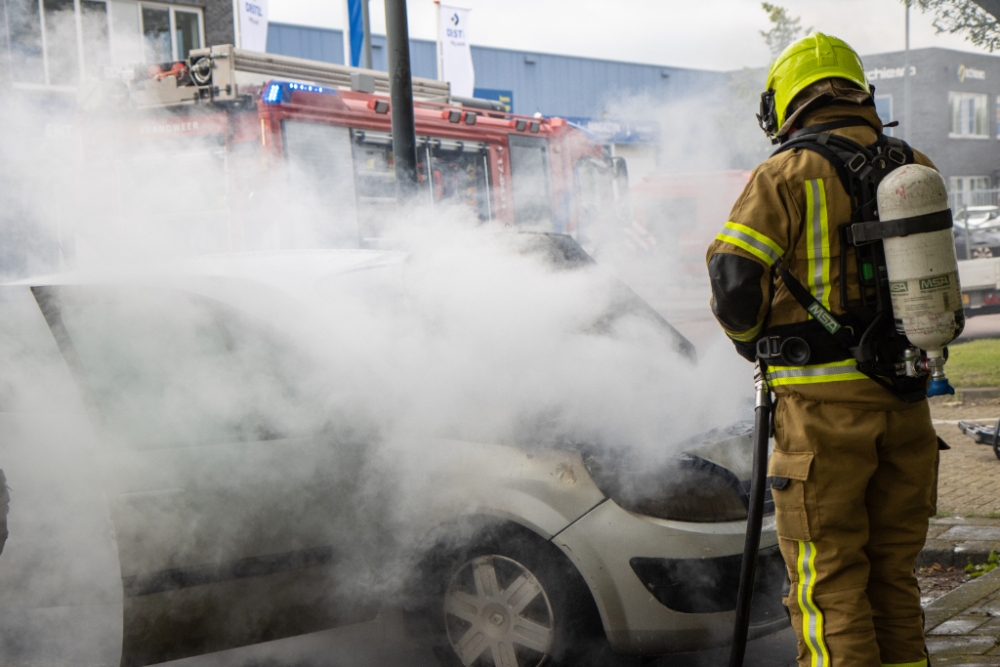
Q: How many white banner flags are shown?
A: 2